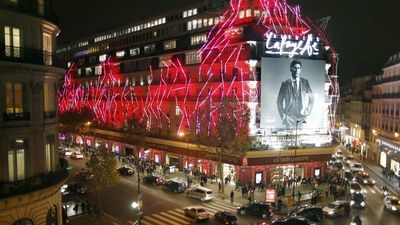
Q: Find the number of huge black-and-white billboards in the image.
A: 1